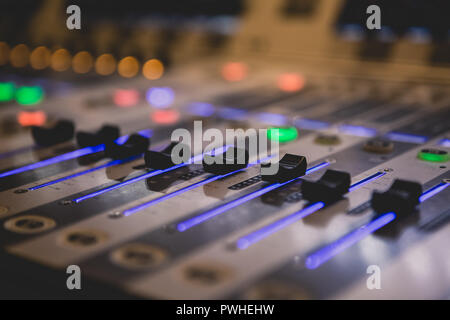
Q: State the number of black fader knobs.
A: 8